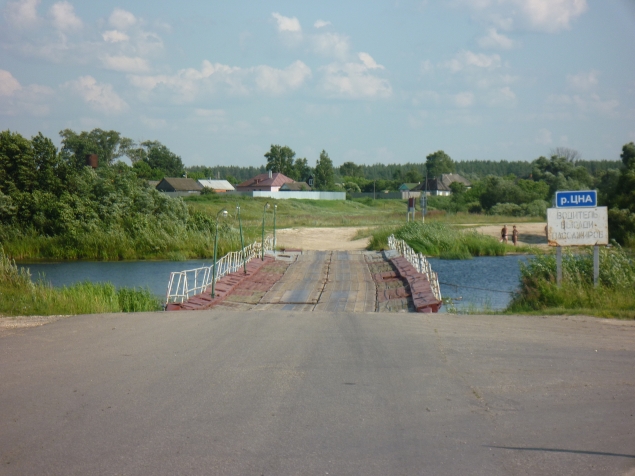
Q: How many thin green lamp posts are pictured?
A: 4